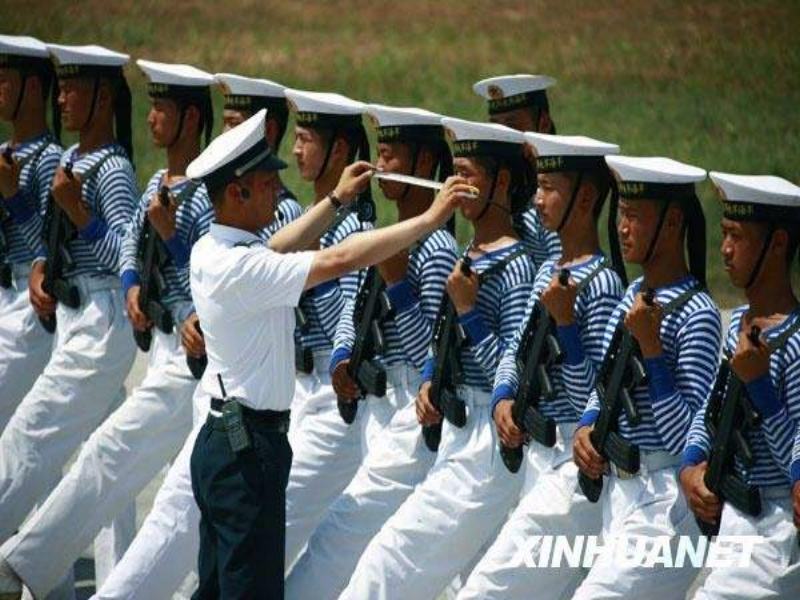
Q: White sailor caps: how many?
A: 11